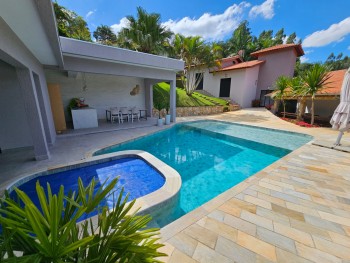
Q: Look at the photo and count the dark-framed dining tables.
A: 1